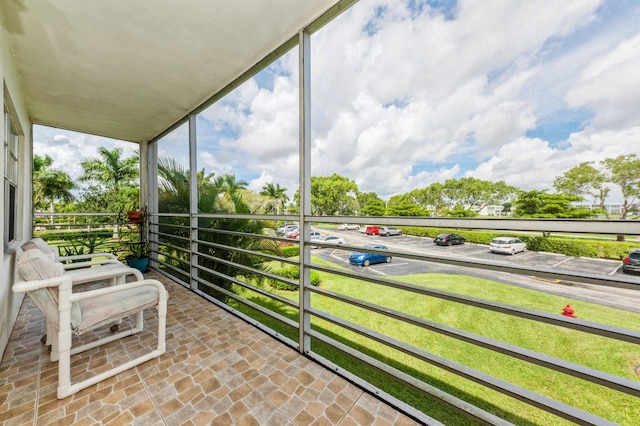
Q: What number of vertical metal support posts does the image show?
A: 3